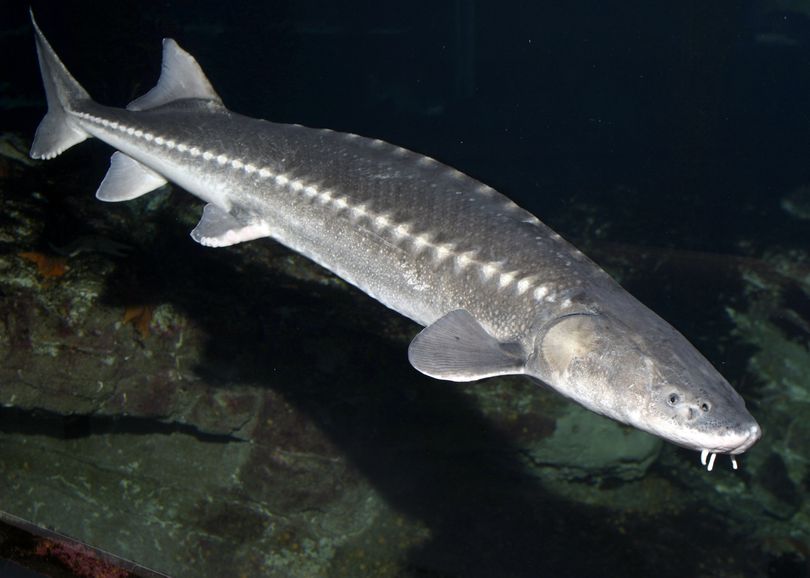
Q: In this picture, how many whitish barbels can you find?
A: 3